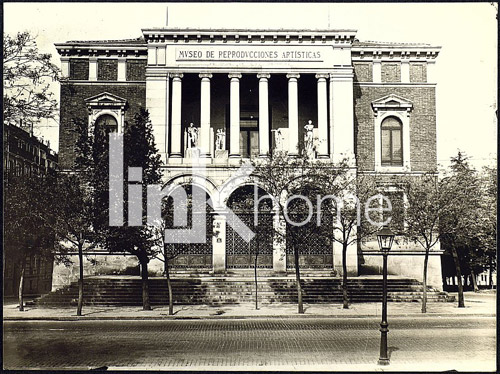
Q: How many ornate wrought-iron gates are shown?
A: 3